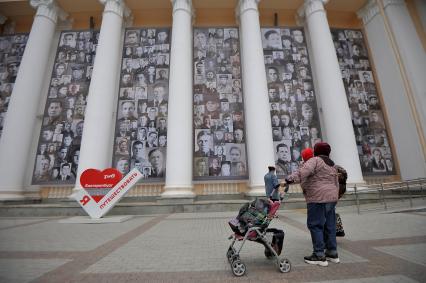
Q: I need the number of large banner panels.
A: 6